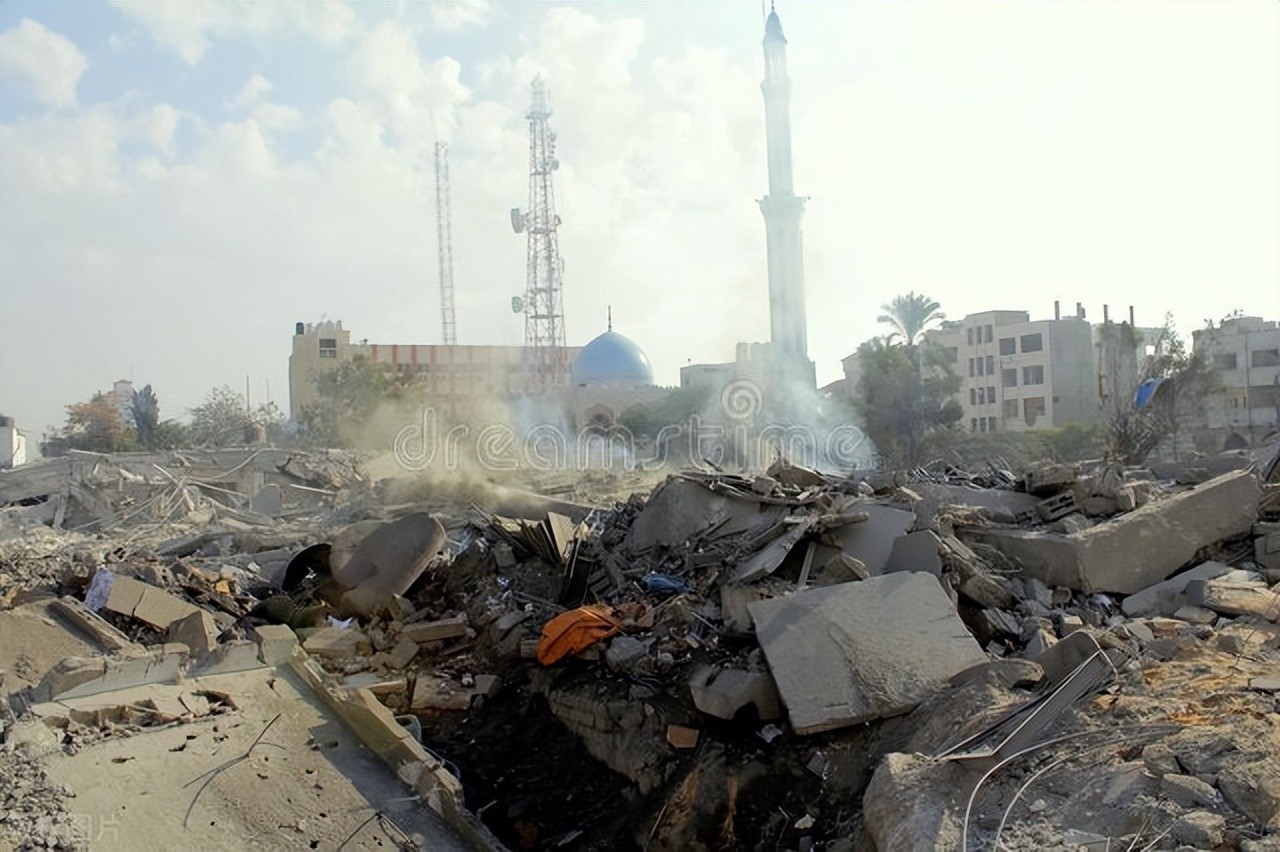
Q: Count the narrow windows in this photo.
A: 12